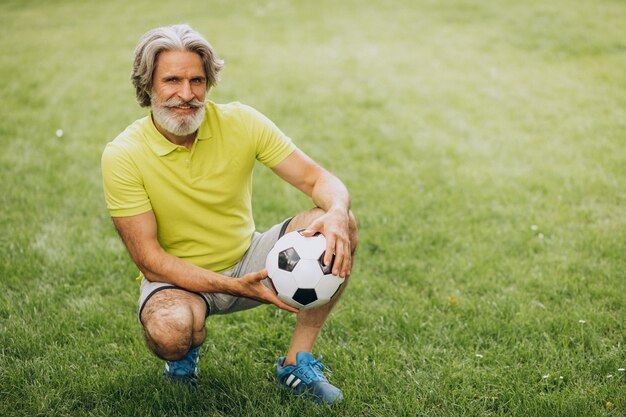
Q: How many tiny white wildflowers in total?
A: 9